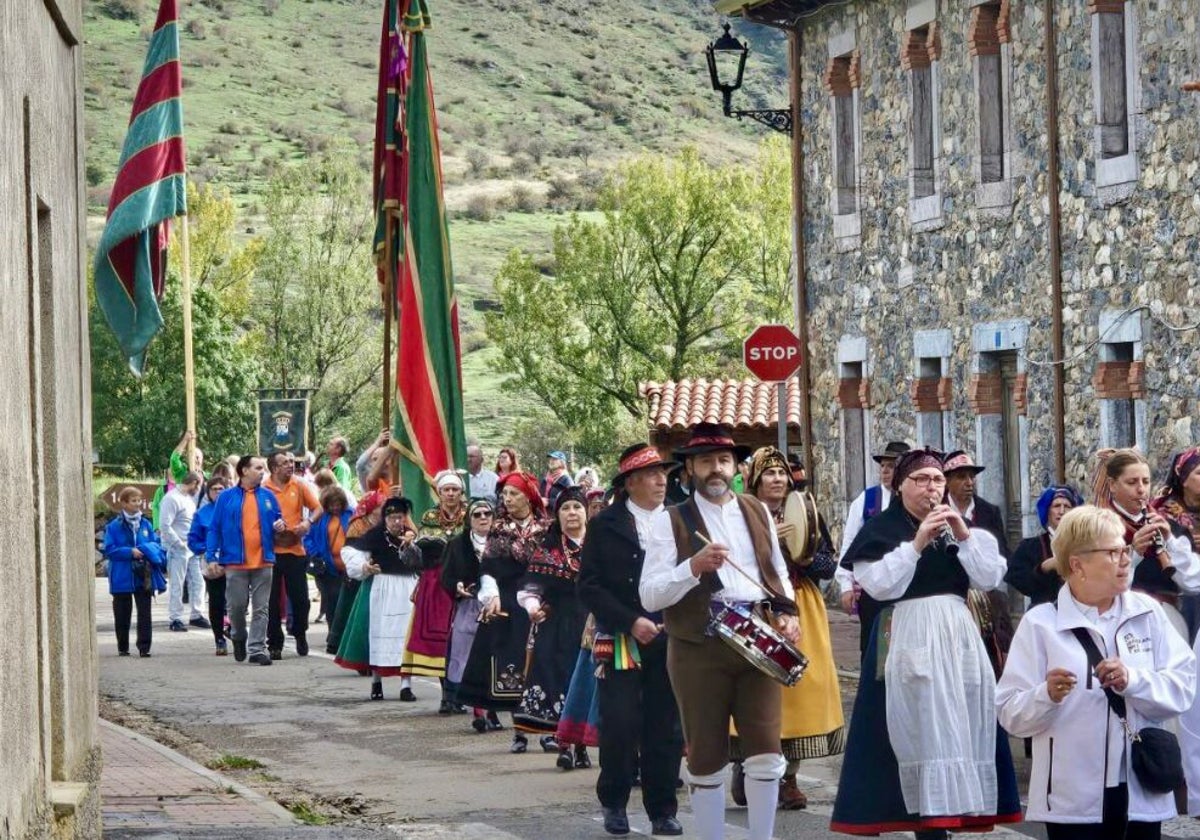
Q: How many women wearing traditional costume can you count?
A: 12